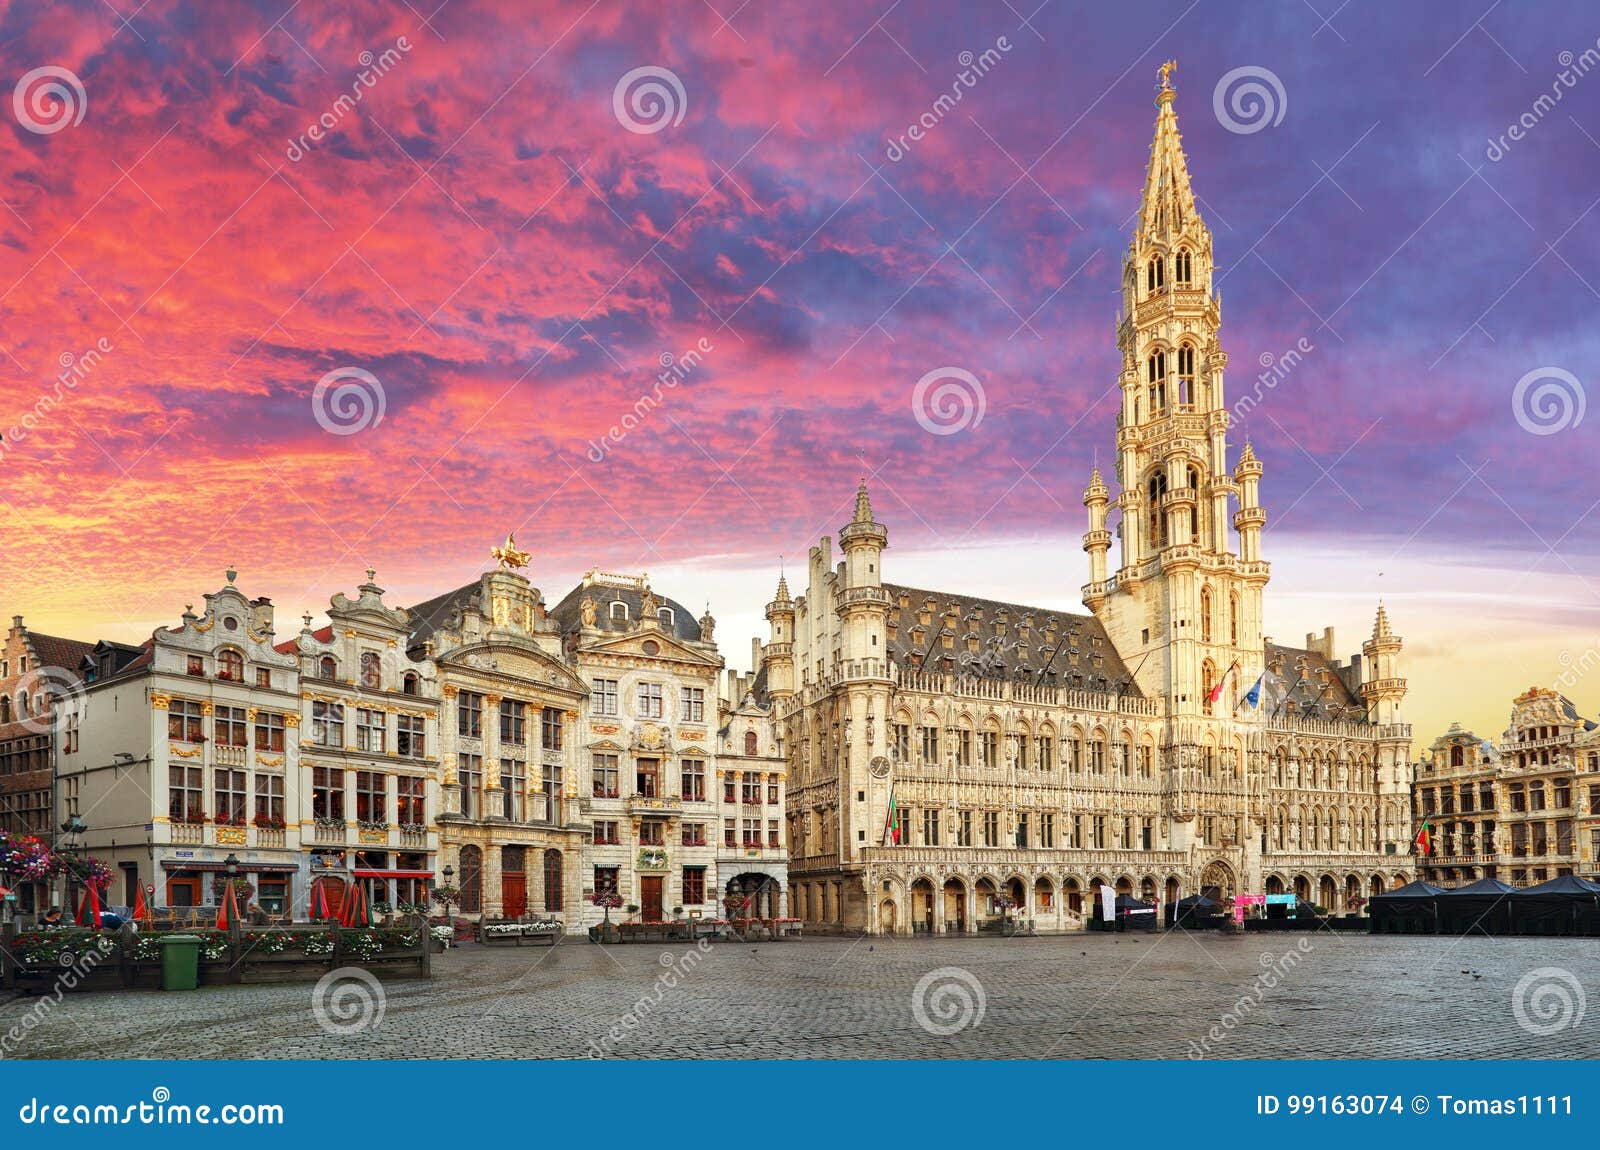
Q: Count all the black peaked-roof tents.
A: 5